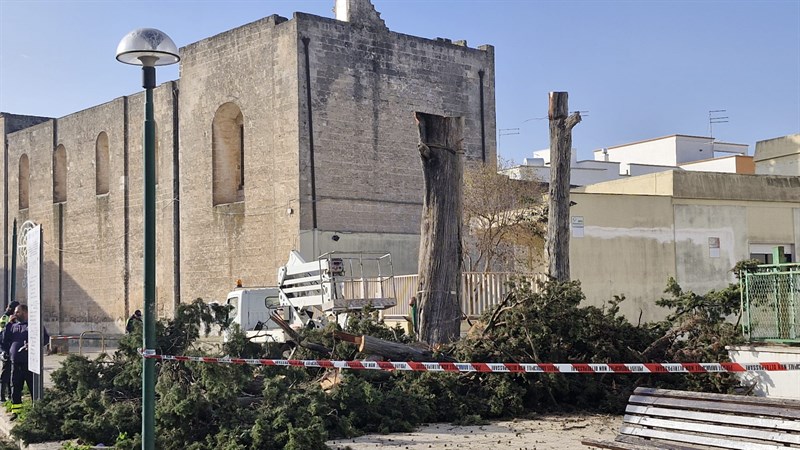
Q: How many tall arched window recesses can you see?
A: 4